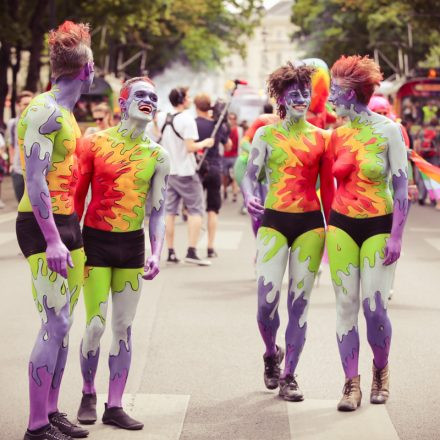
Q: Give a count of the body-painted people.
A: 4